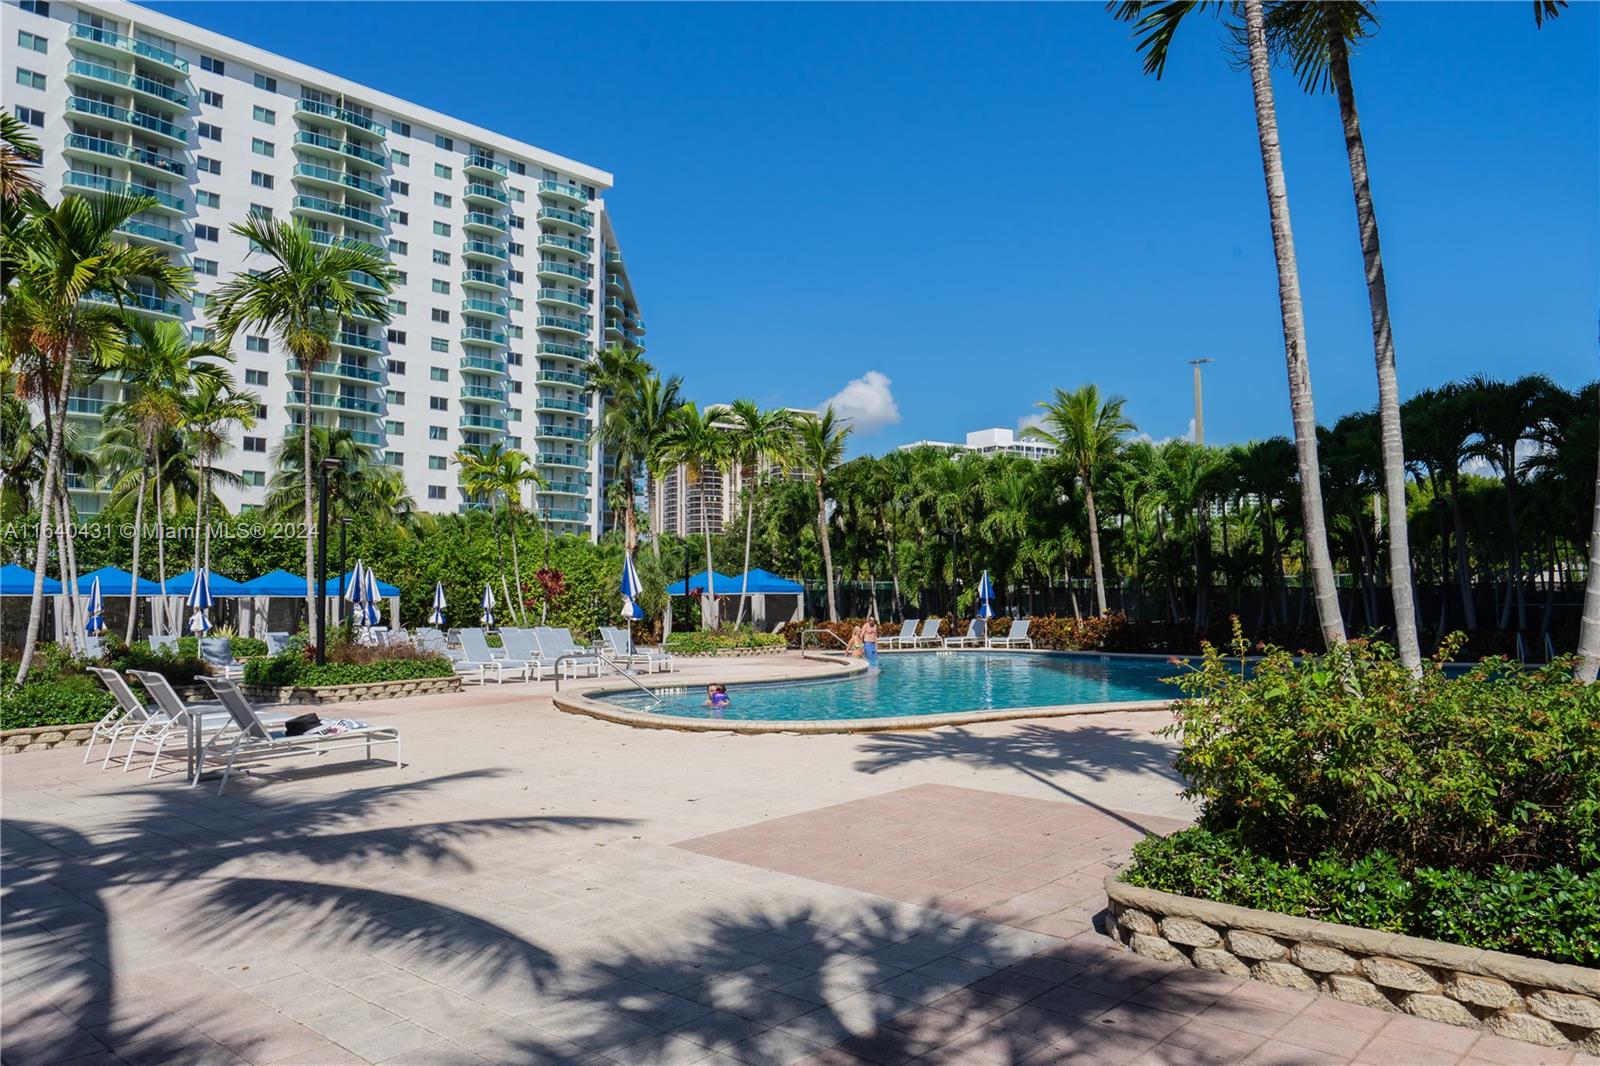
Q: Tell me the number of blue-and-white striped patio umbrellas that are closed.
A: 8